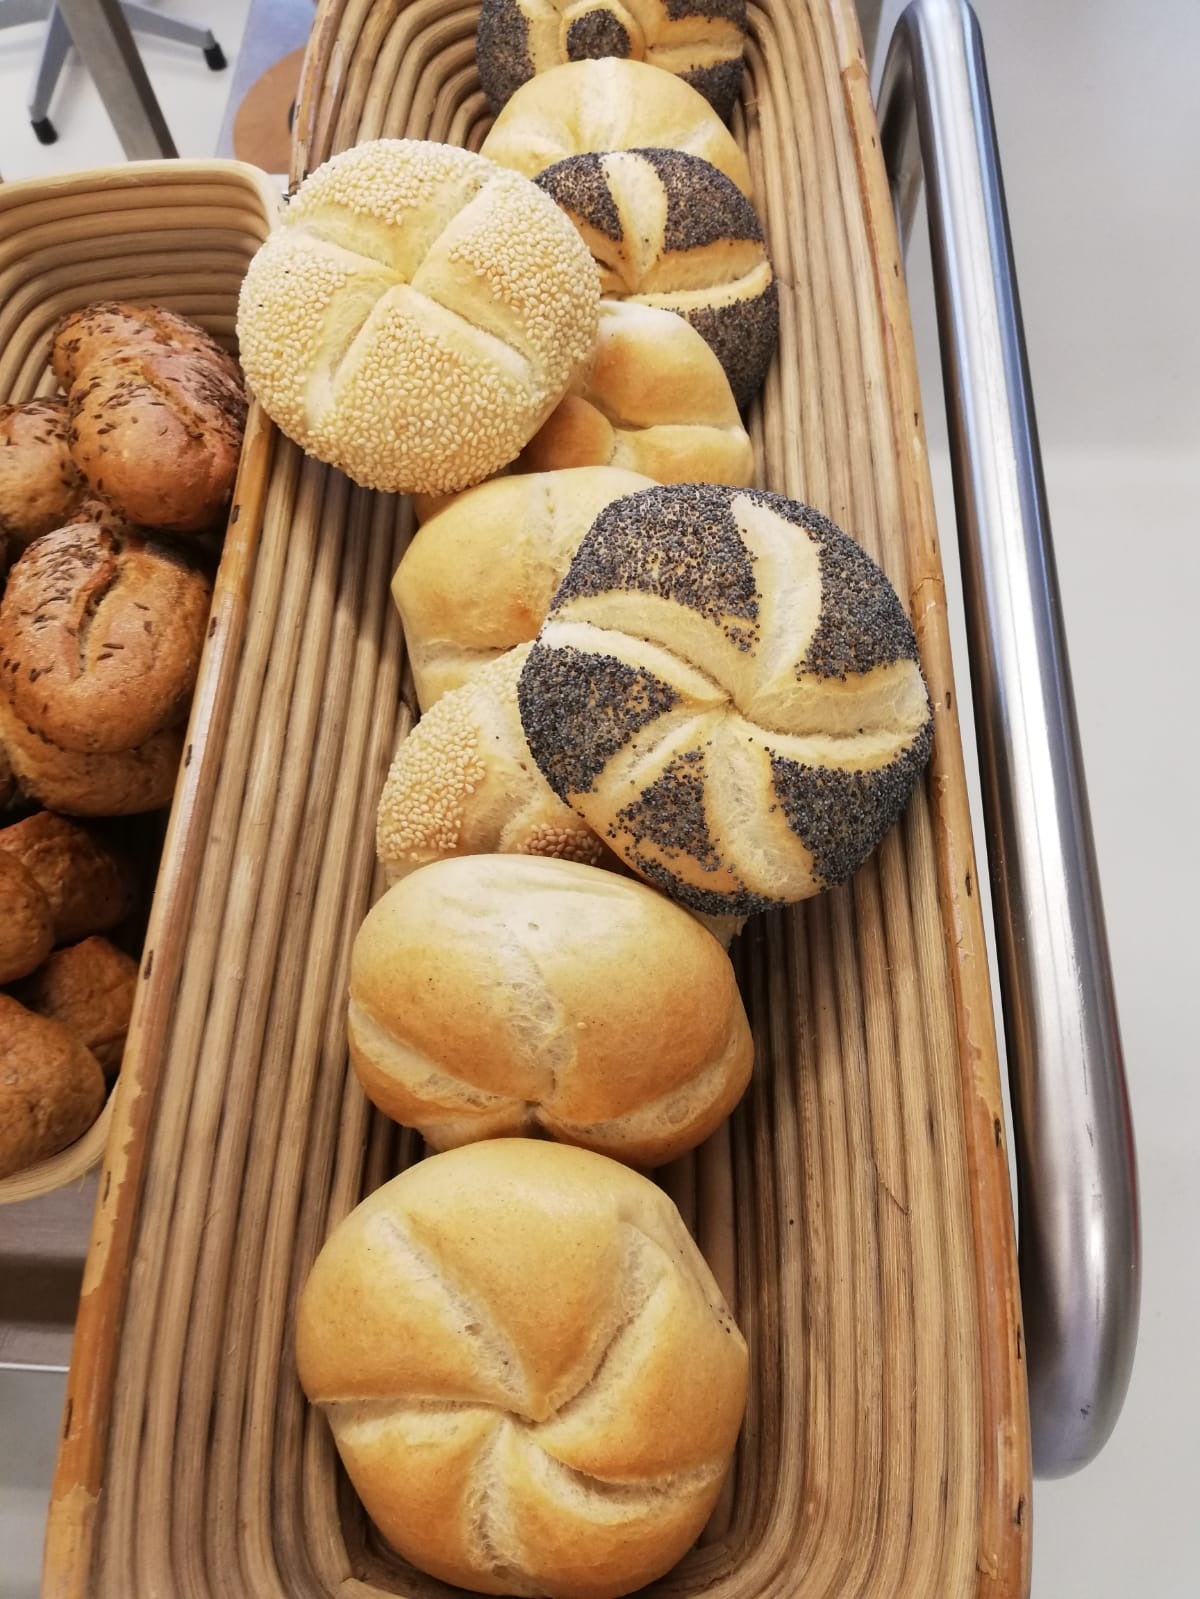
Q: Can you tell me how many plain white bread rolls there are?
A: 5